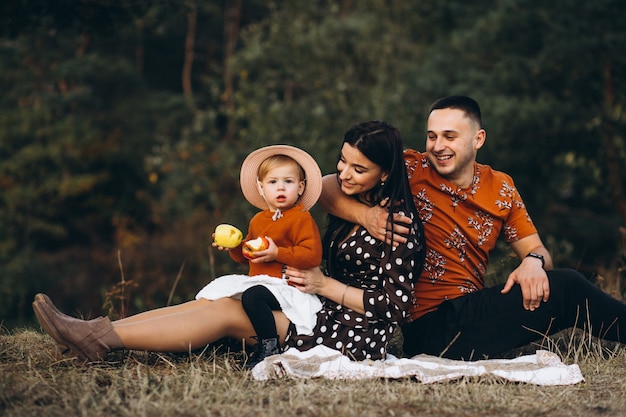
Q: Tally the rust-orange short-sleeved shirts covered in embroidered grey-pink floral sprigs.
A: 1